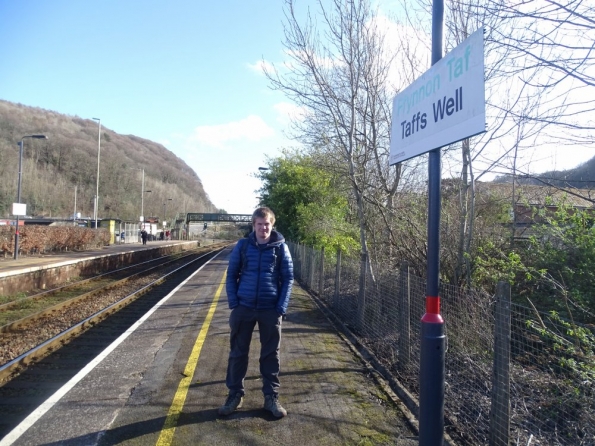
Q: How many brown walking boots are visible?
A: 2